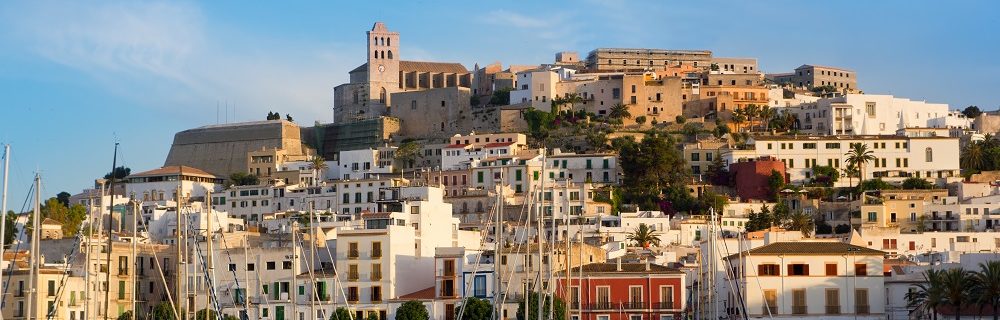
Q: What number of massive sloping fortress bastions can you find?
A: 1